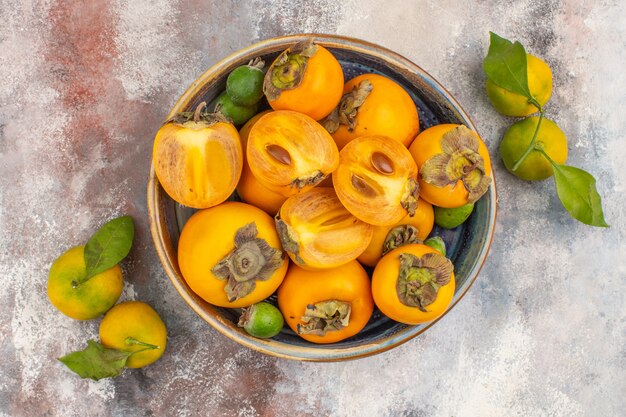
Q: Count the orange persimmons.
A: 12